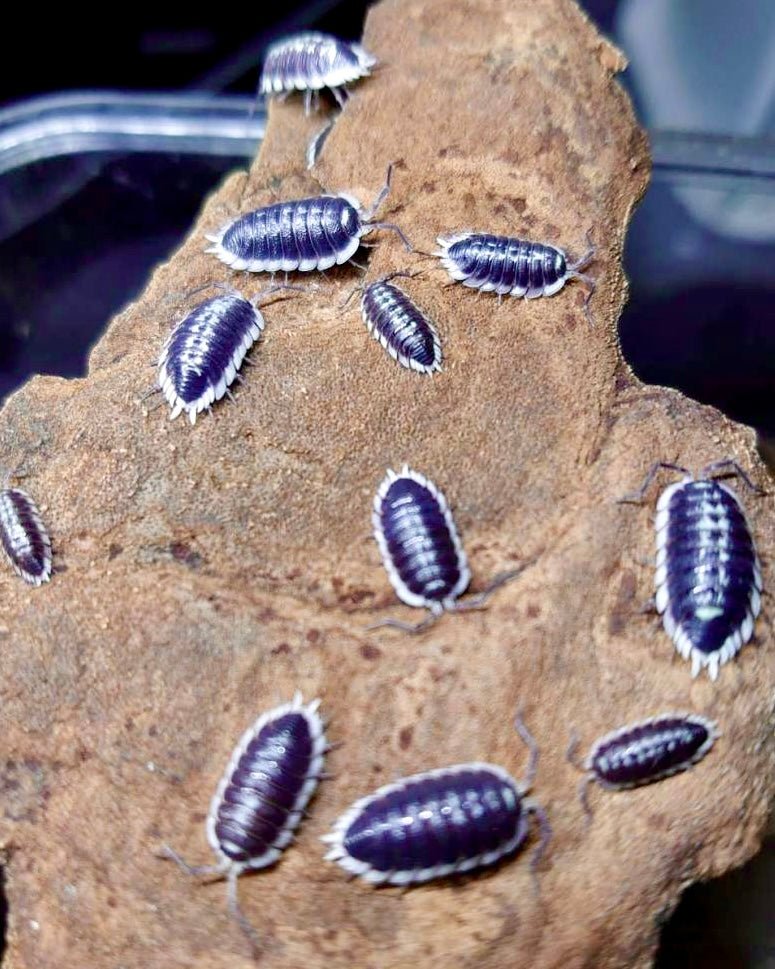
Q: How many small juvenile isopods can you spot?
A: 3